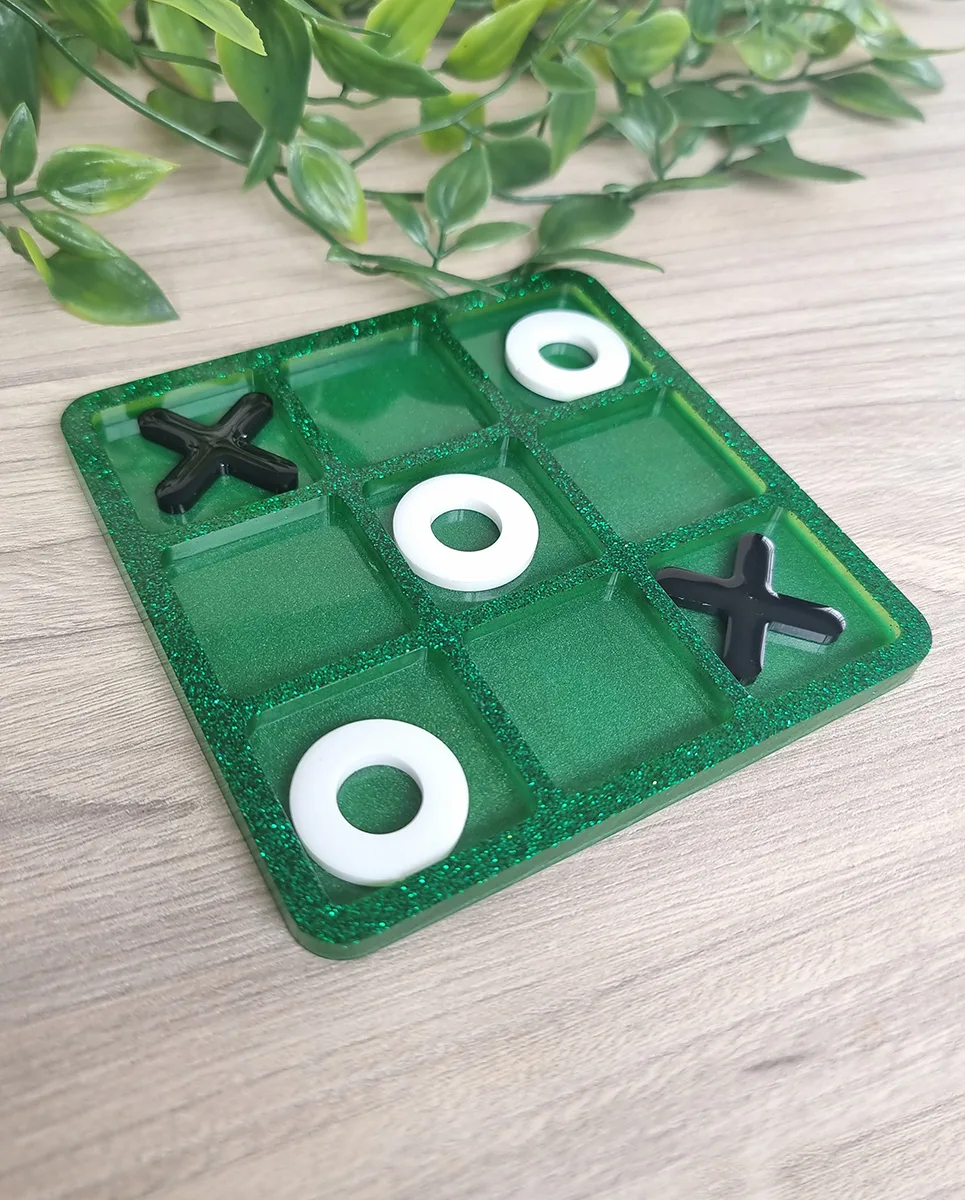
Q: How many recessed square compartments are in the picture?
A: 9